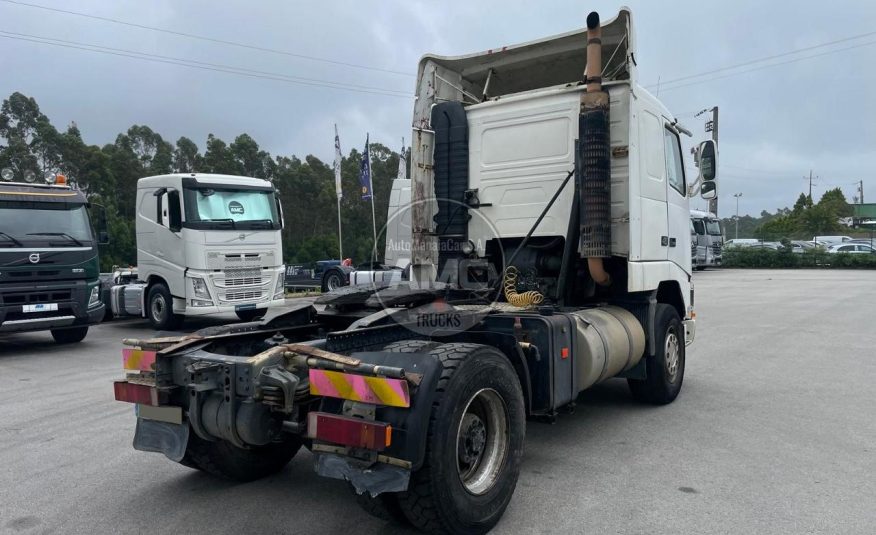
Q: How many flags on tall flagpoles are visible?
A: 3